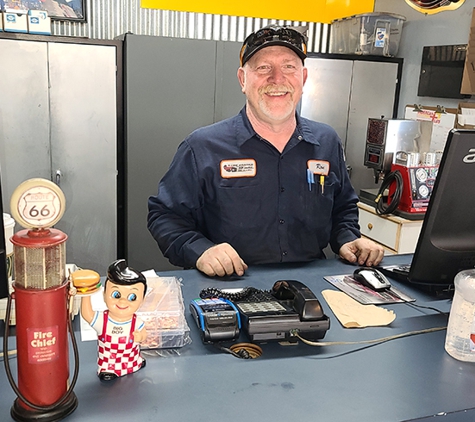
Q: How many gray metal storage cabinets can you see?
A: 3